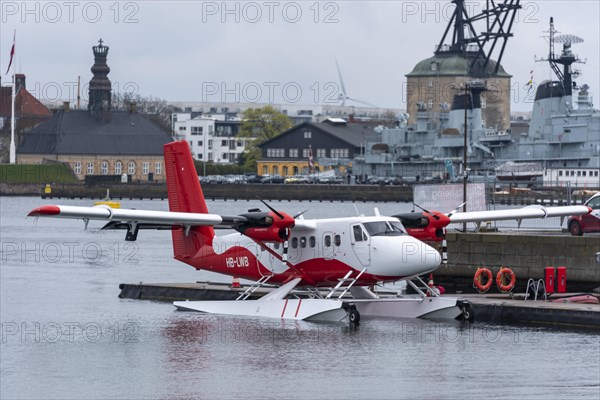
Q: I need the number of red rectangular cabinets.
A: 2